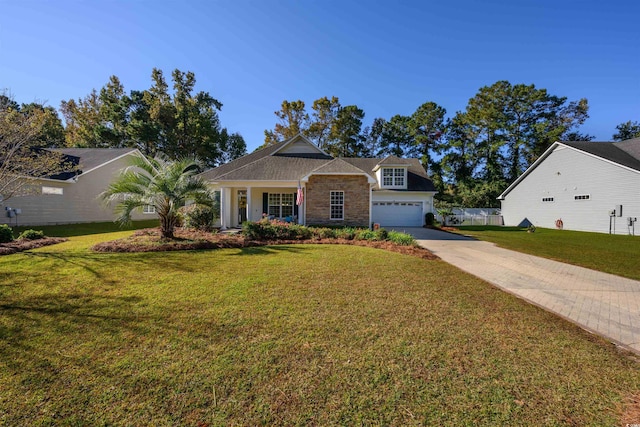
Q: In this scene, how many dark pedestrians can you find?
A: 0